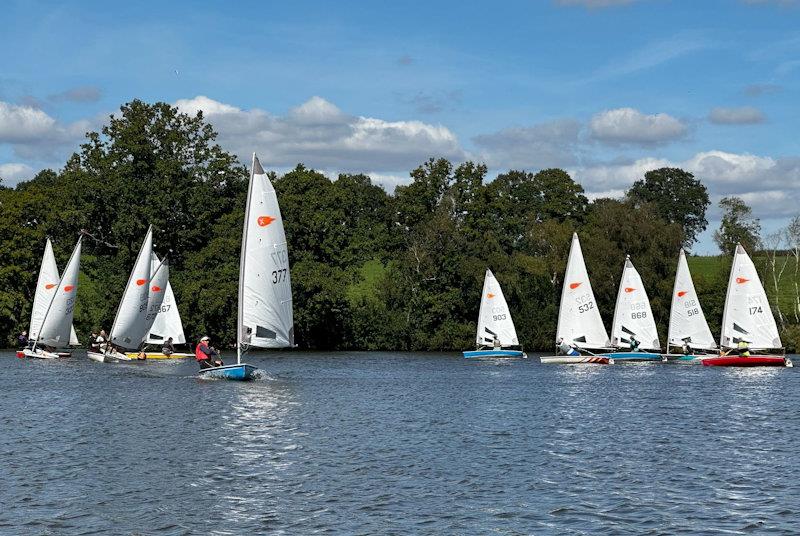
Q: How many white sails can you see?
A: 11